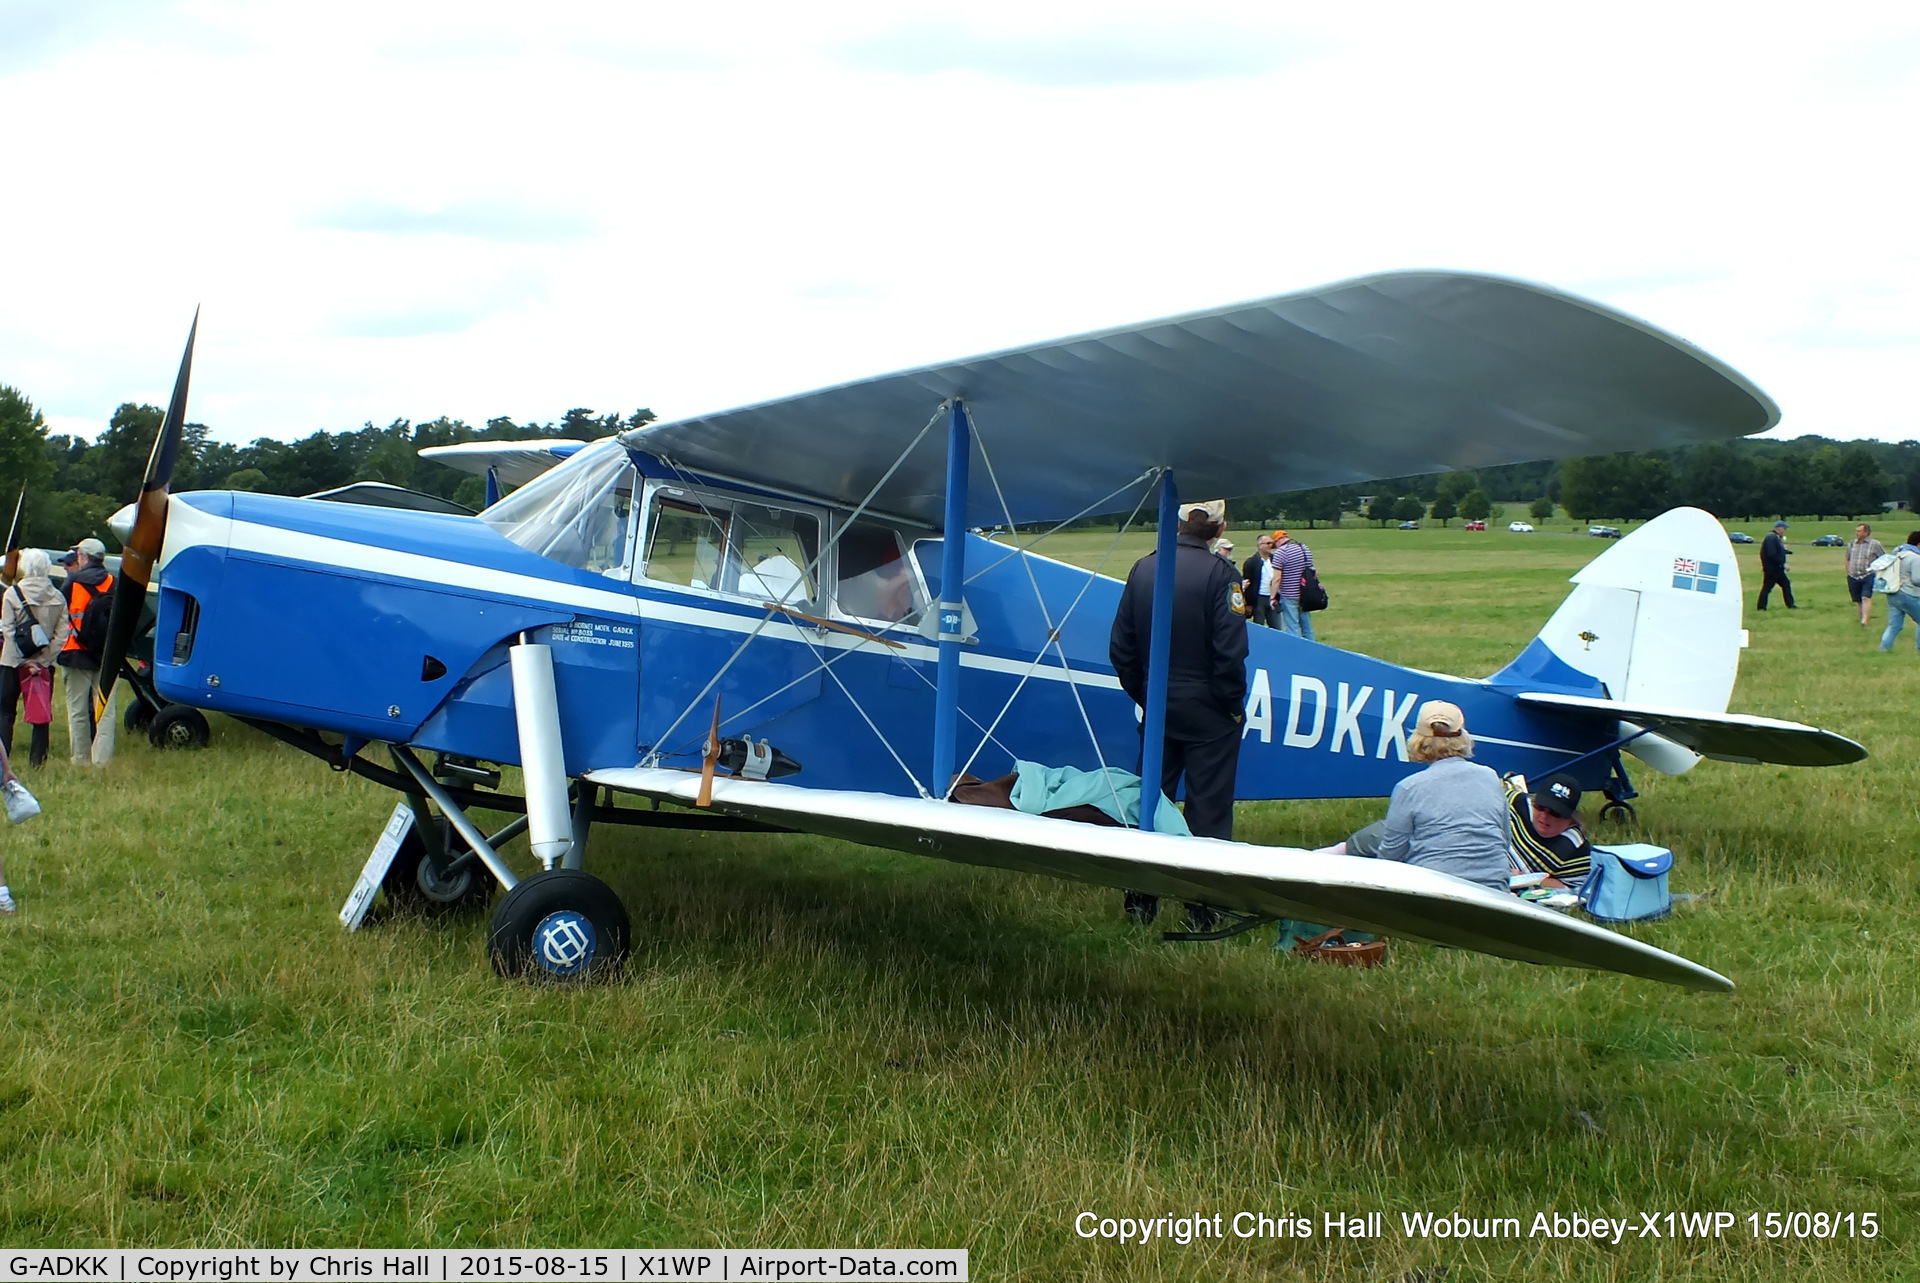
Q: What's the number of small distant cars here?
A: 7